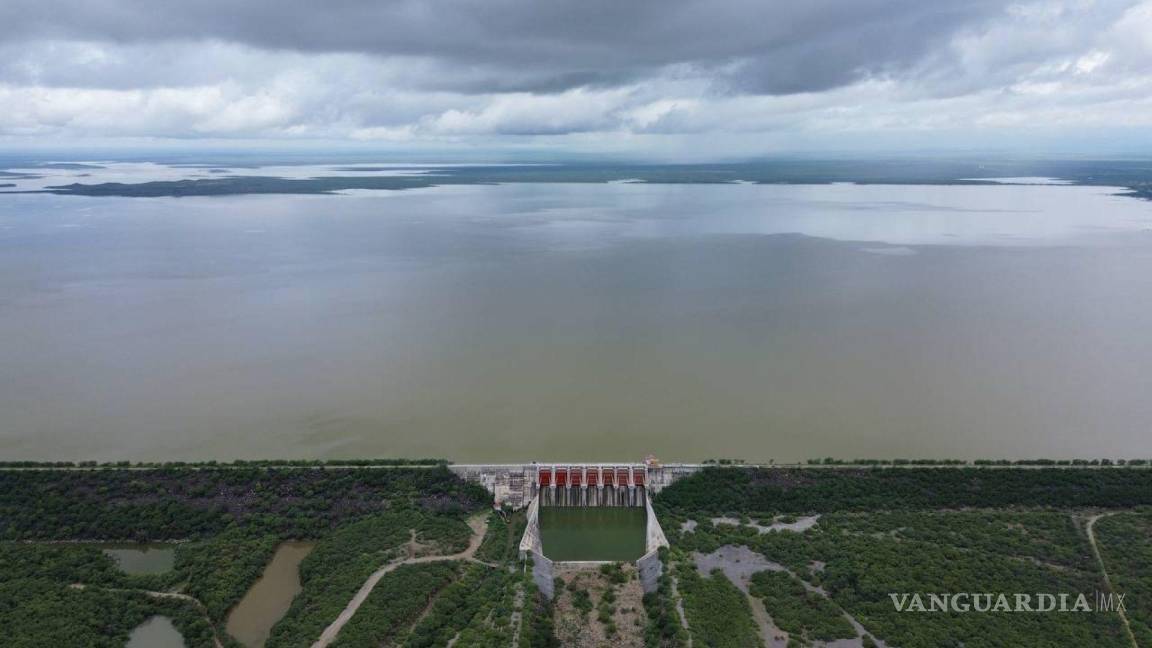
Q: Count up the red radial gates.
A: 7